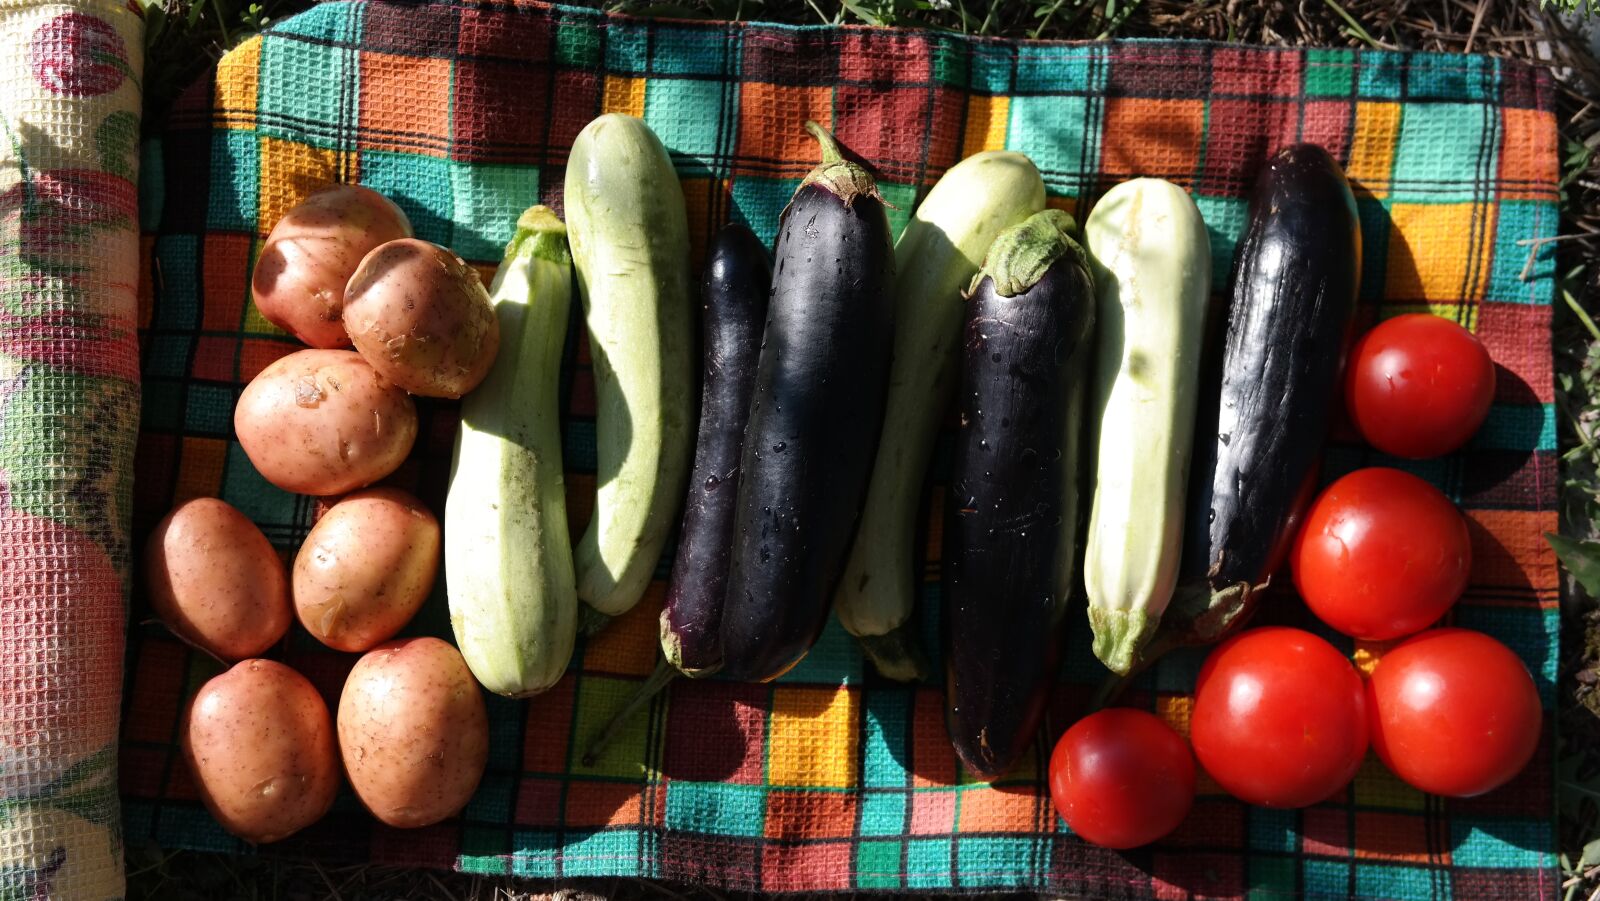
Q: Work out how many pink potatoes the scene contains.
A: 7